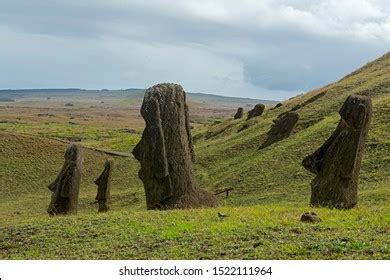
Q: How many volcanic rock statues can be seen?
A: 7